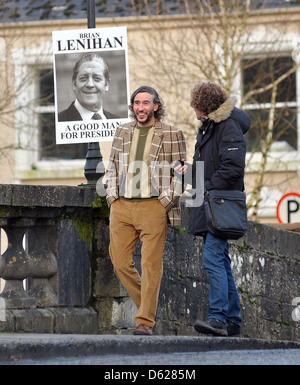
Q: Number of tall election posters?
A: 1